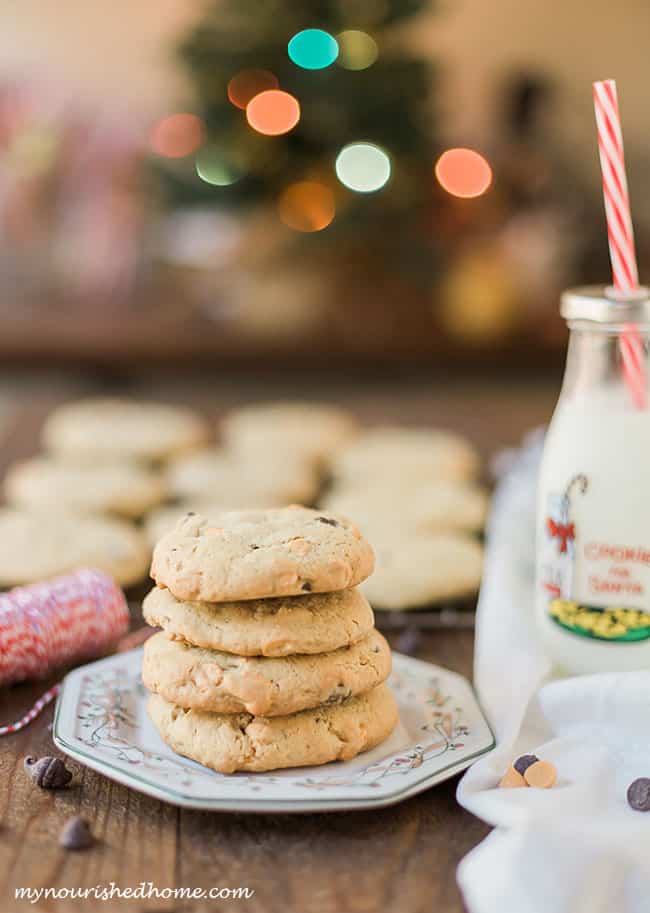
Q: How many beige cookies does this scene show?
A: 13